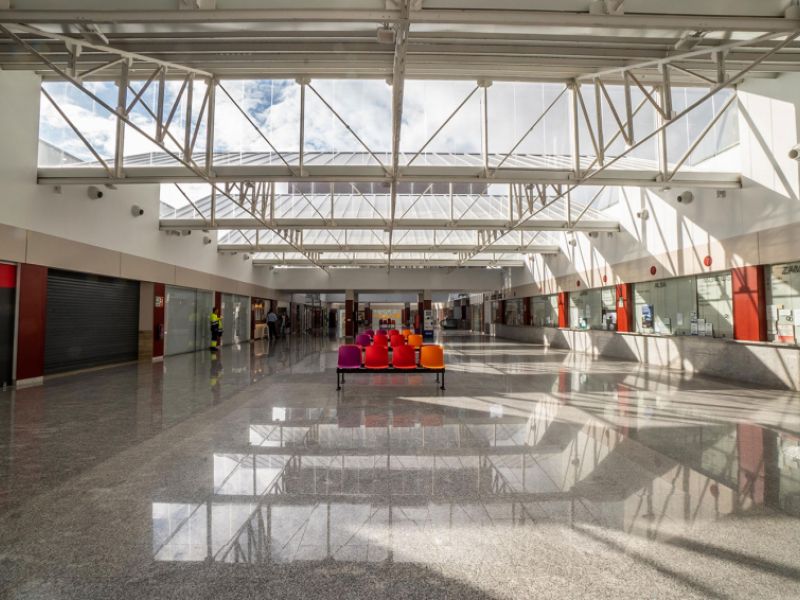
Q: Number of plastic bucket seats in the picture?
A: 12